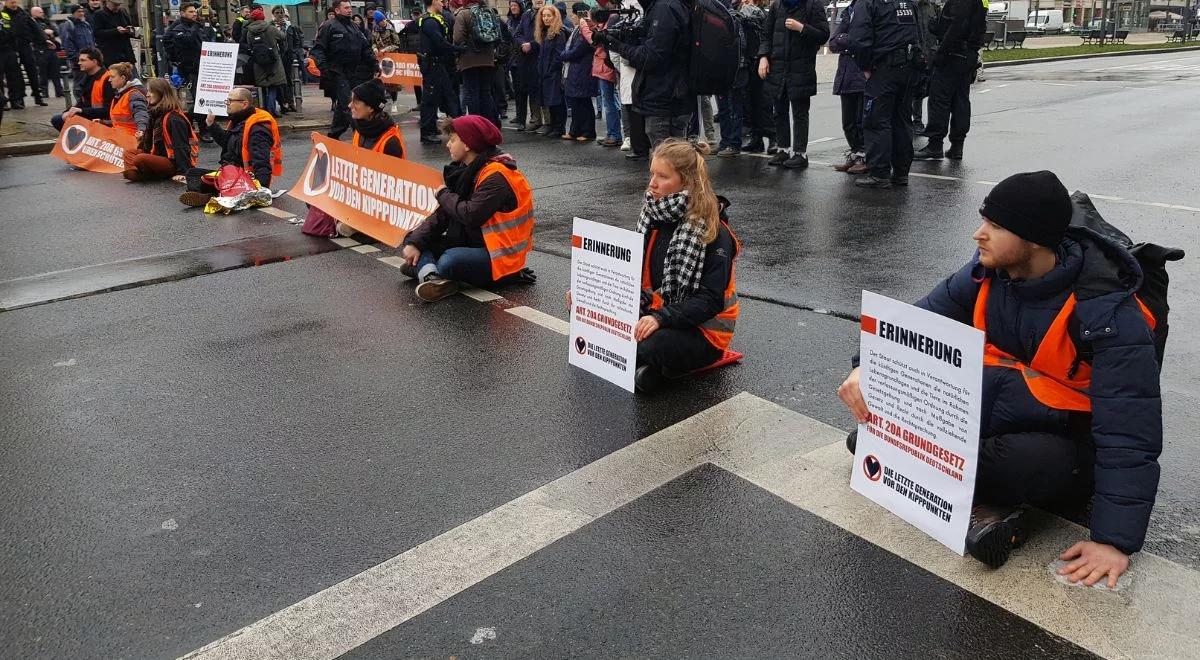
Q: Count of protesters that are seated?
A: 8